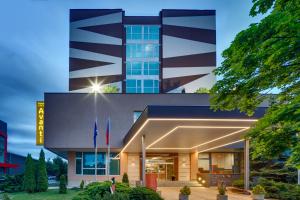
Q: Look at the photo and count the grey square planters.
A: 3